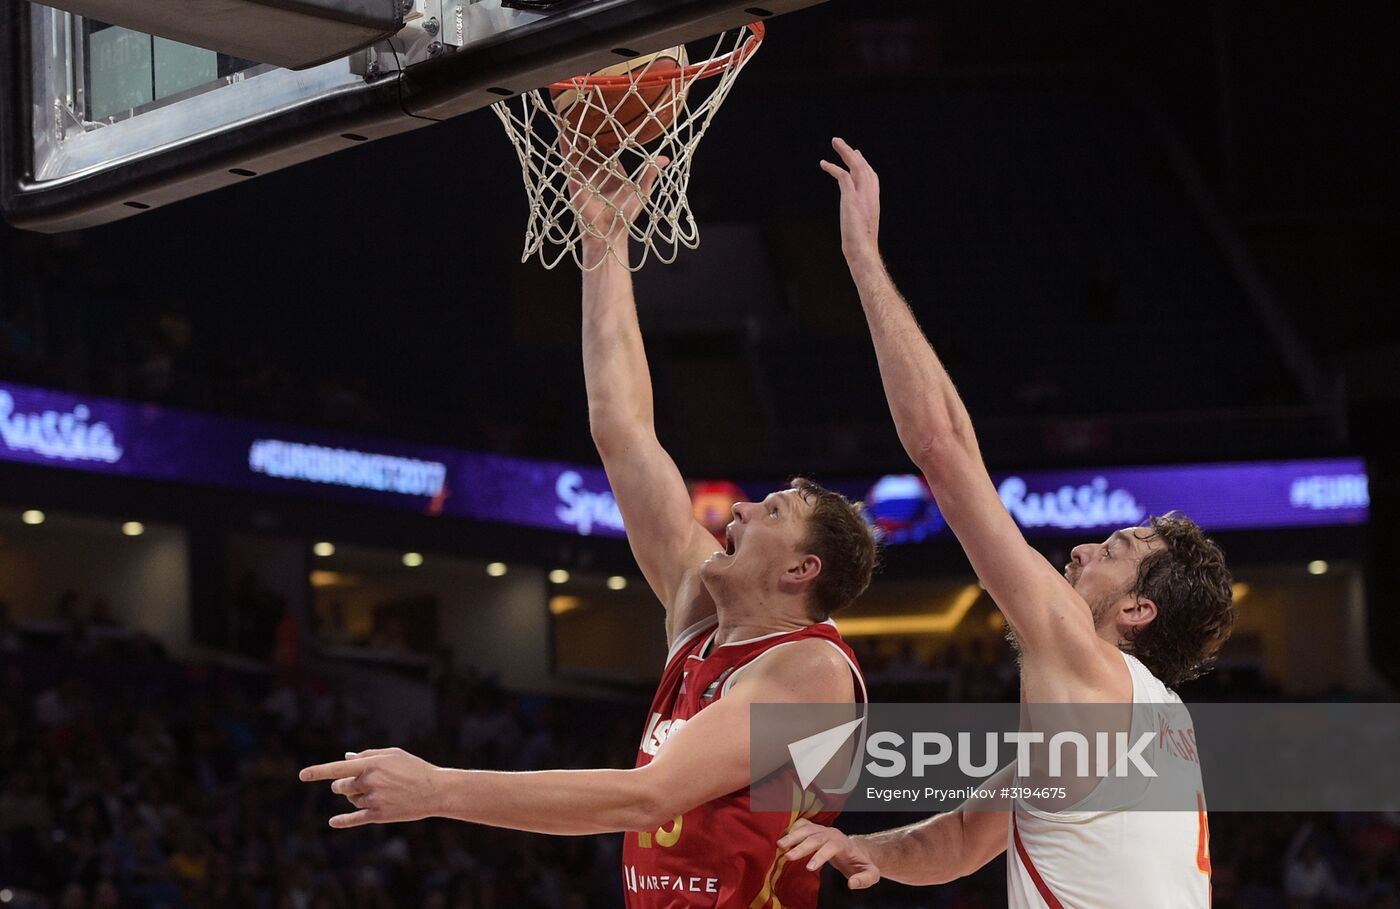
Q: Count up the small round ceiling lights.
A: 8